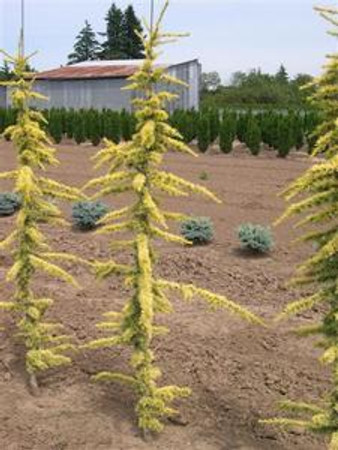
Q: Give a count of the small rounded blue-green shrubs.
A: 4